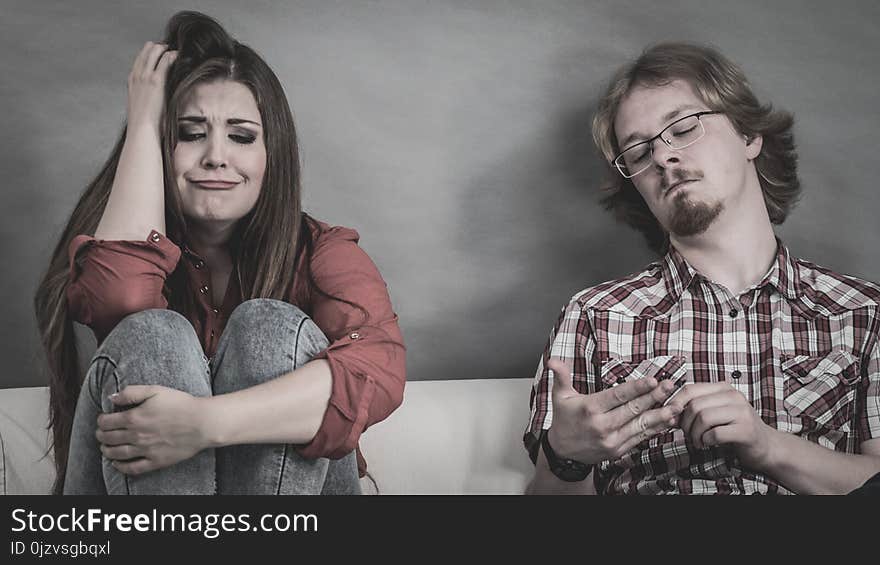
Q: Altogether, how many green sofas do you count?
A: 0